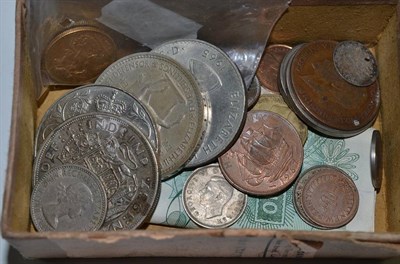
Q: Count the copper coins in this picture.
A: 5